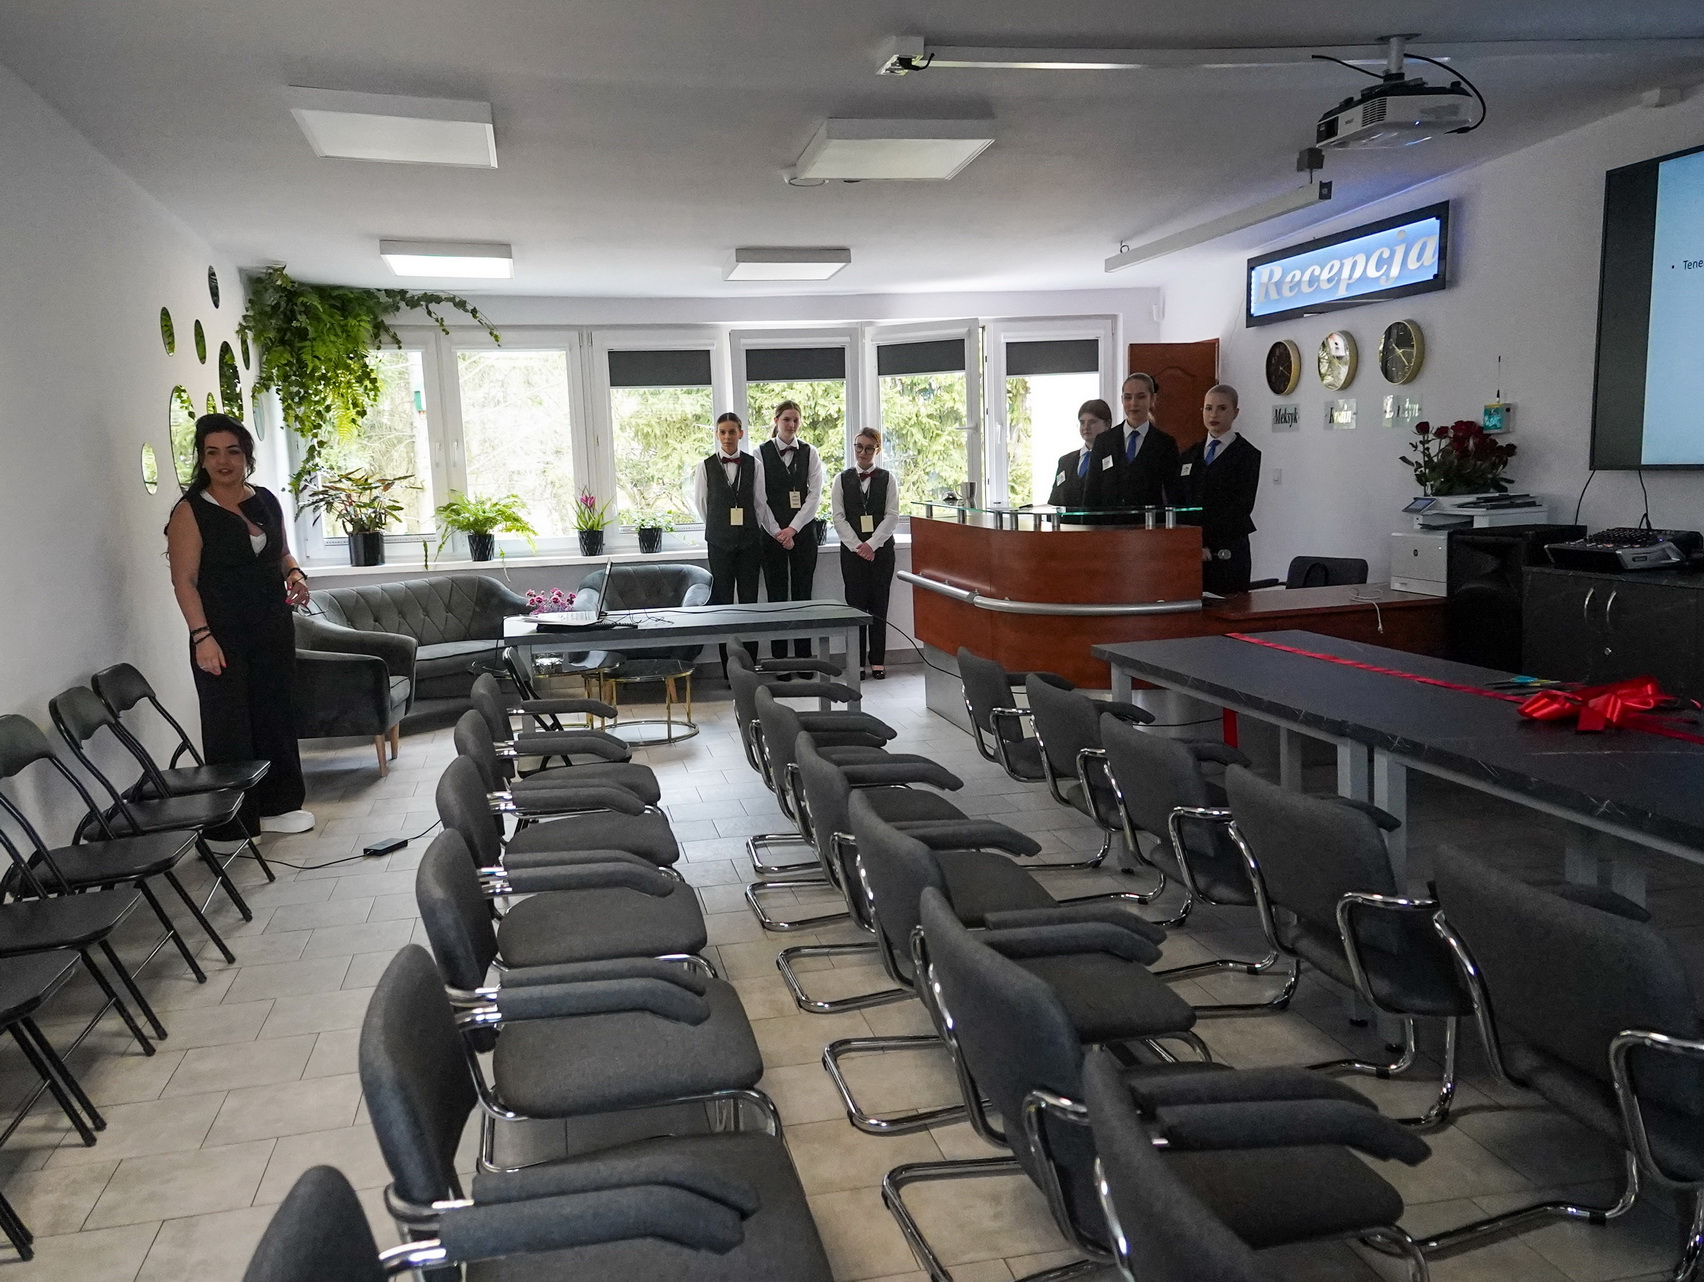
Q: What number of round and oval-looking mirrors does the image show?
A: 9